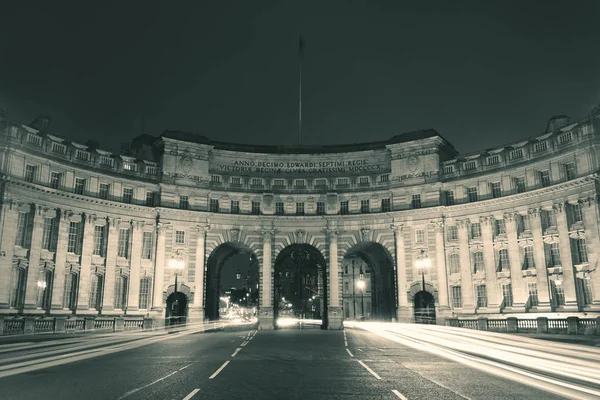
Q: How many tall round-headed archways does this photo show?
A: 3